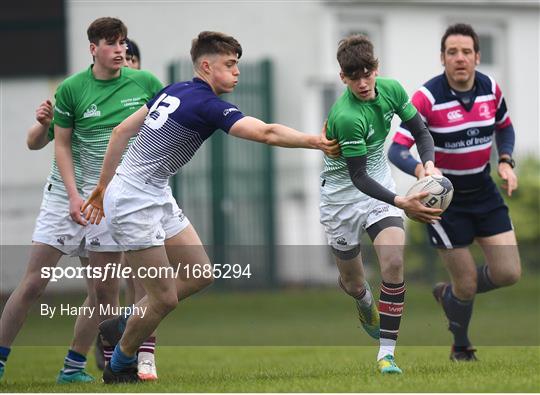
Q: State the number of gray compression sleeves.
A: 2